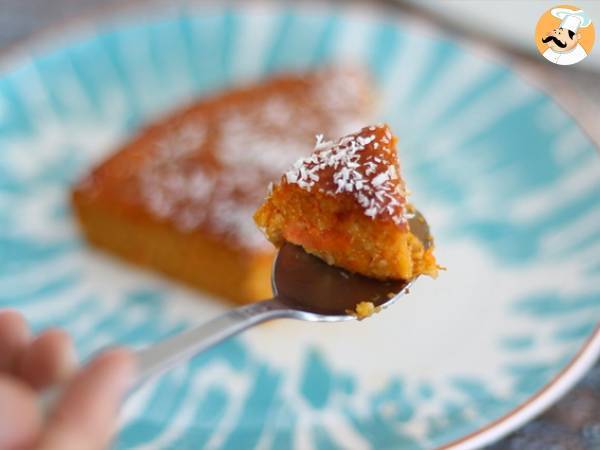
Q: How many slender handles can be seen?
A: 1